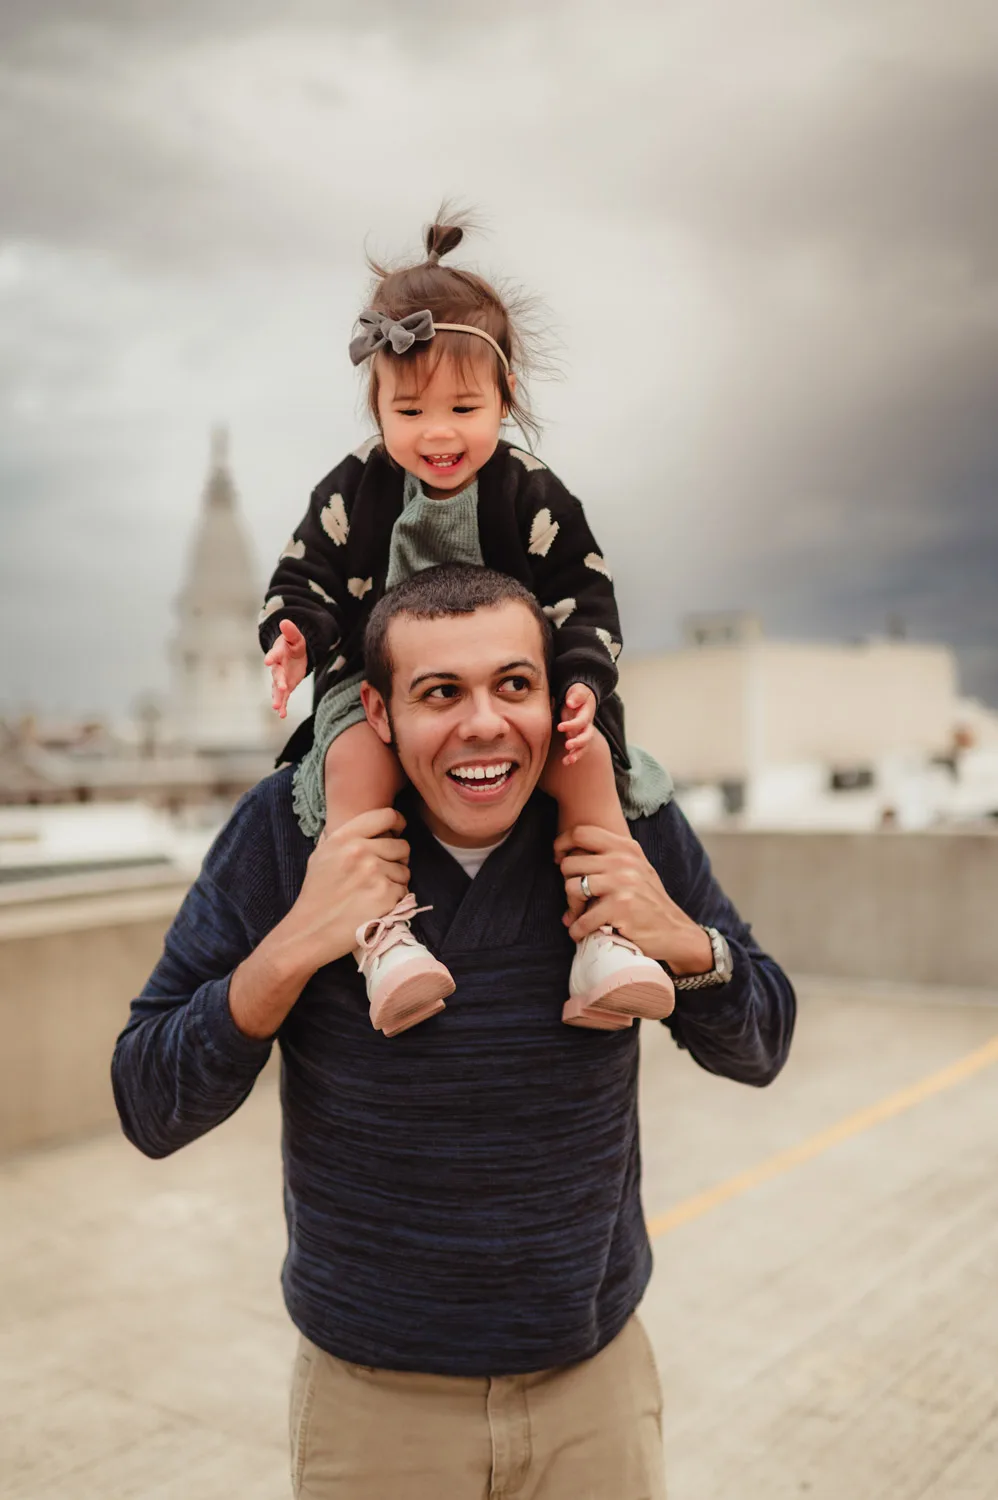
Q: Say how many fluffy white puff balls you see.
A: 0